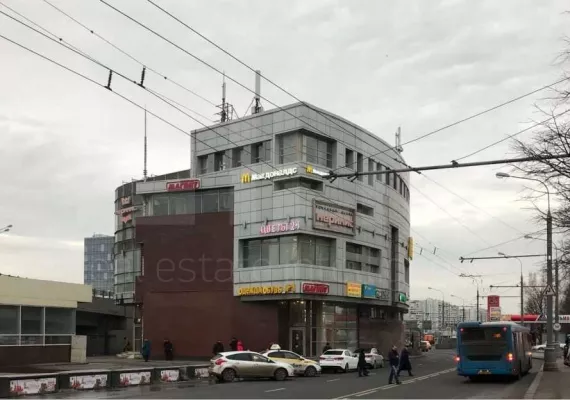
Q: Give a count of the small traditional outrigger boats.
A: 0